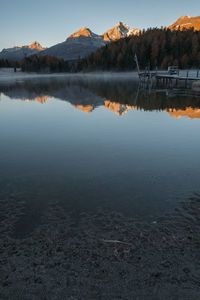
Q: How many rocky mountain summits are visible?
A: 4